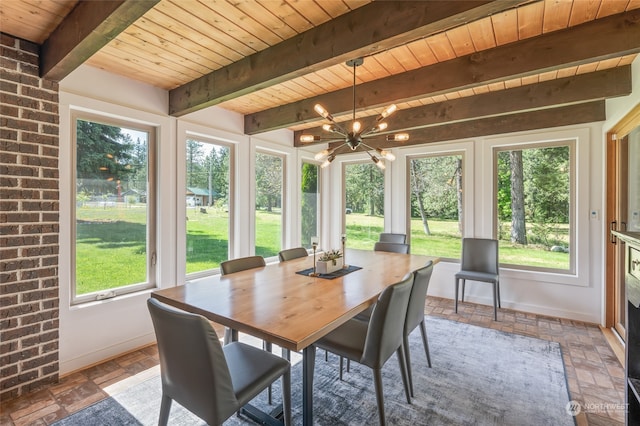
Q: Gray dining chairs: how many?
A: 8